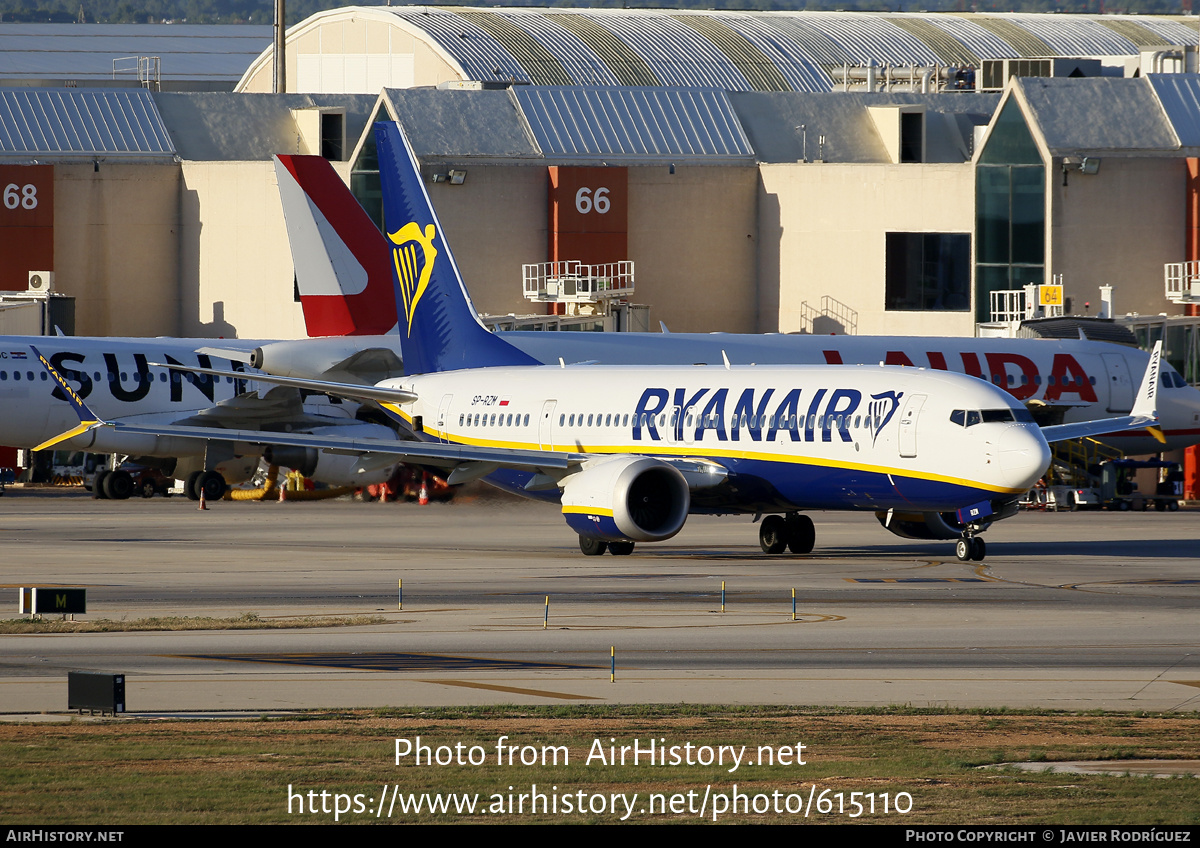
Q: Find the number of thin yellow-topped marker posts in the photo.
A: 5